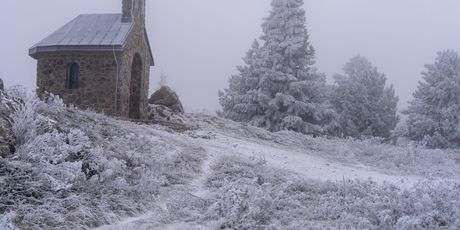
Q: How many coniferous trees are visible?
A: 3